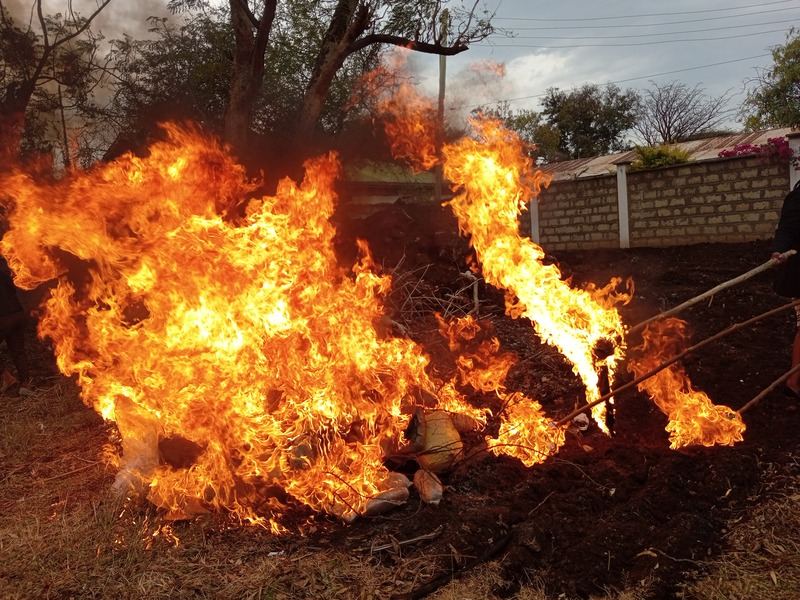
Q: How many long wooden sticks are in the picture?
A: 3